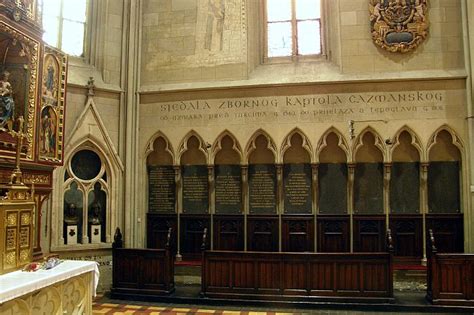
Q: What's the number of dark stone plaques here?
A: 9